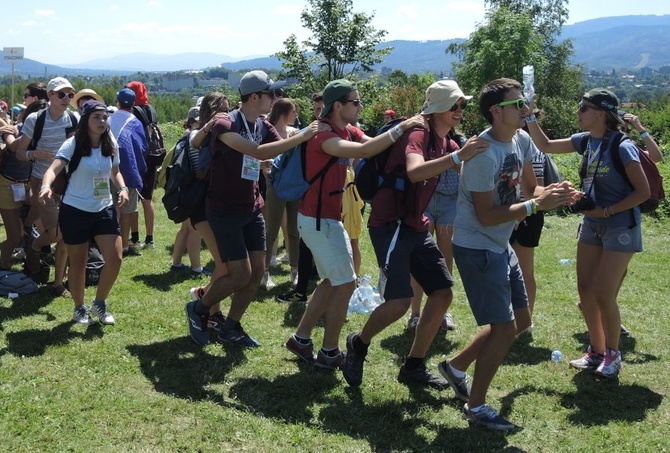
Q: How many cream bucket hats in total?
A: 1